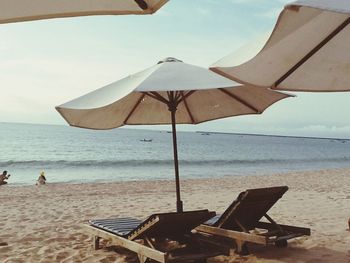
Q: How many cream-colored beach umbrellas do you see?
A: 3